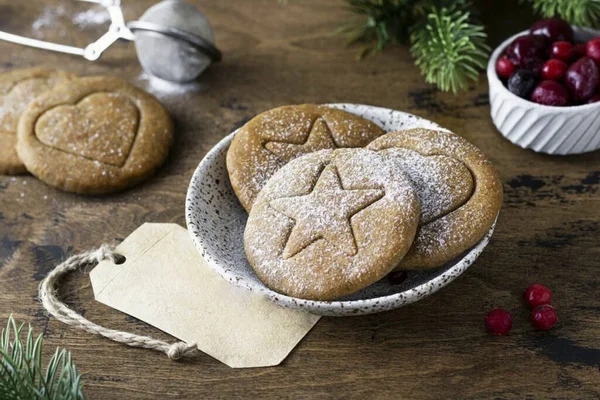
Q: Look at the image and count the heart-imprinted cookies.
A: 3